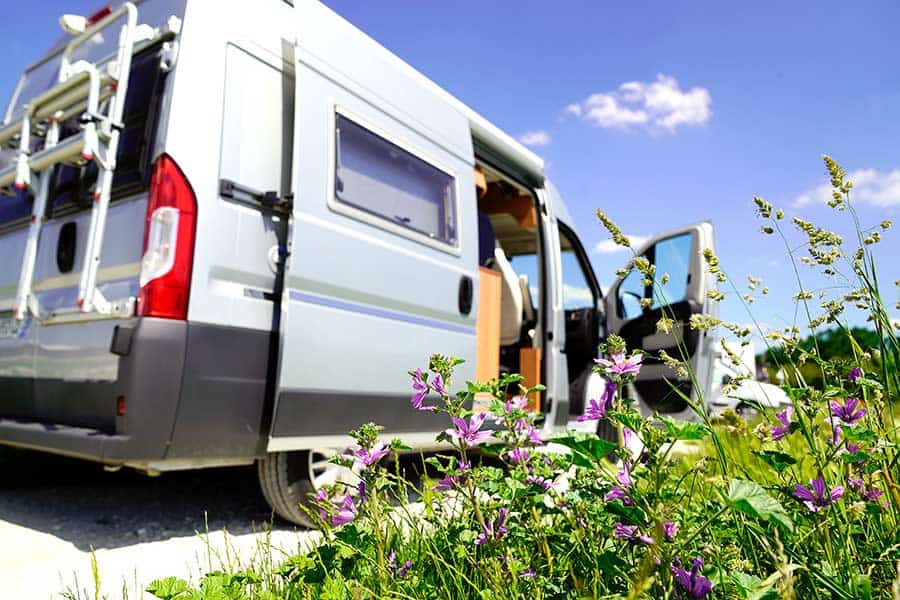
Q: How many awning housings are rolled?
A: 1